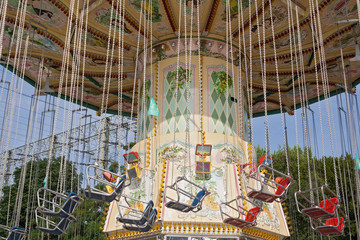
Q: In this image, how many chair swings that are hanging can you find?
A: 11